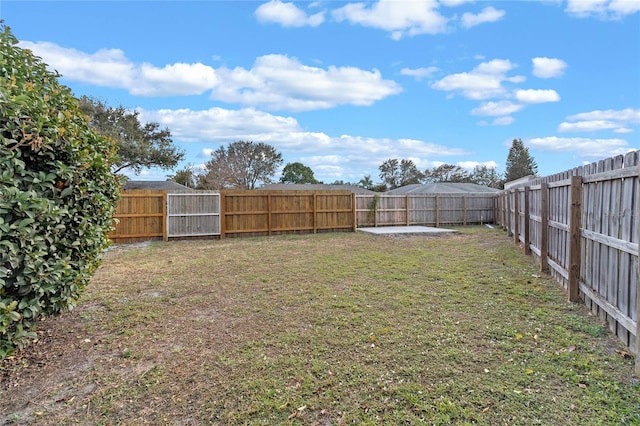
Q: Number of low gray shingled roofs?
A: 3